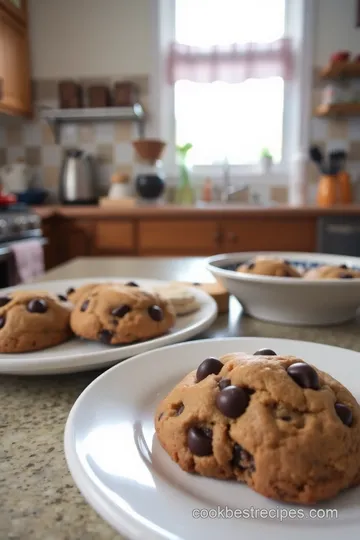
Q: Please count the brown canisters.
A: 3